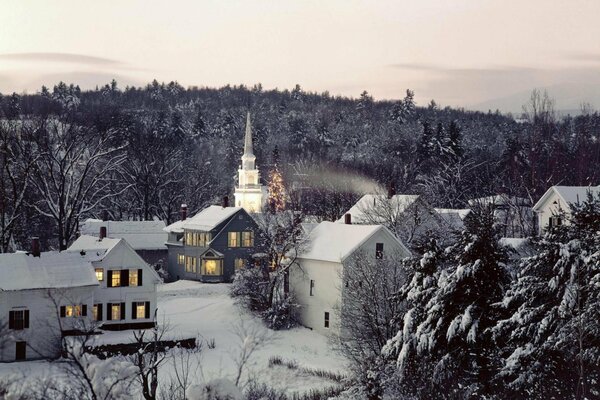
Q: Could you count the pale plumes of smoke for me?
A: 1